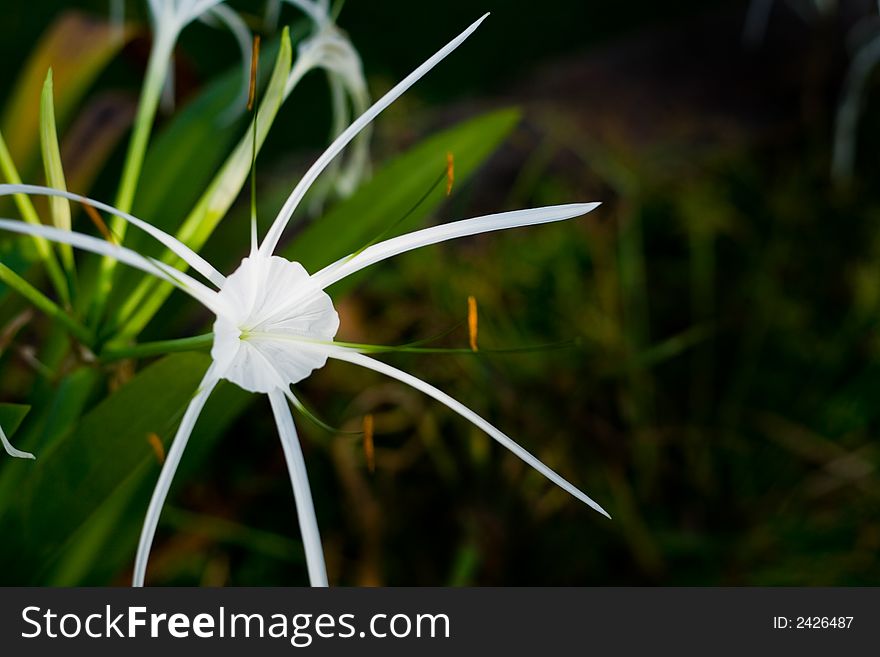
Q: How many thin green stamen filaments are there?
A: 6